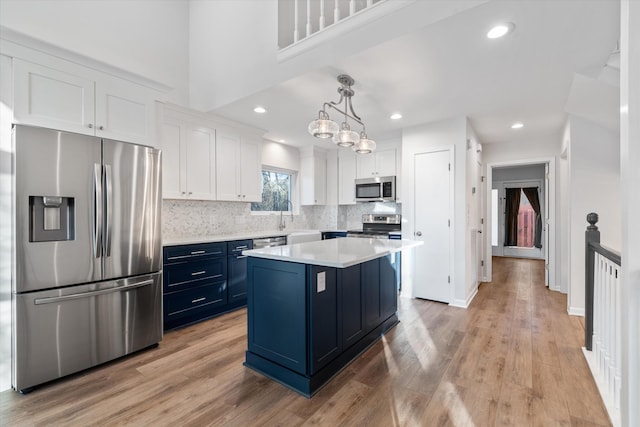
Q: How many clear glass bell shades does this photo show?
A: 3